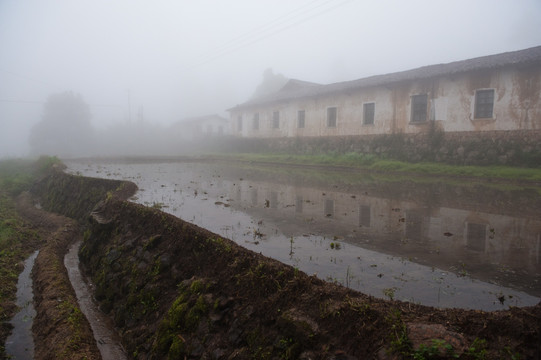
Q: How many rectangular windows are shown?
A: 8